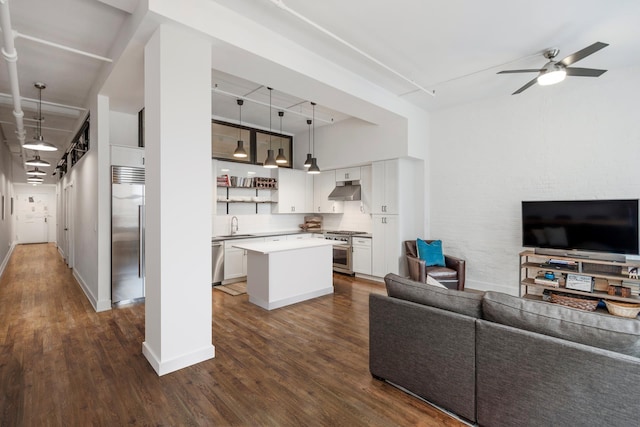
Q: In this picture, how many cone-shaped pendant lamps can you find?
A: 5